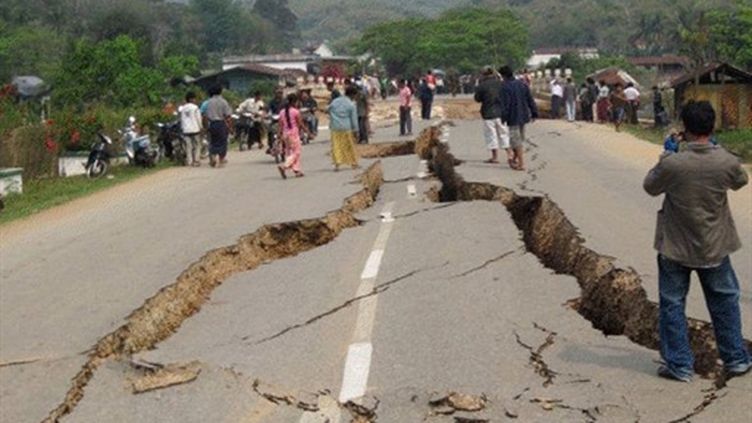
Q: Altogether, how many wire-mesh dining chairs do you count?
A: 0